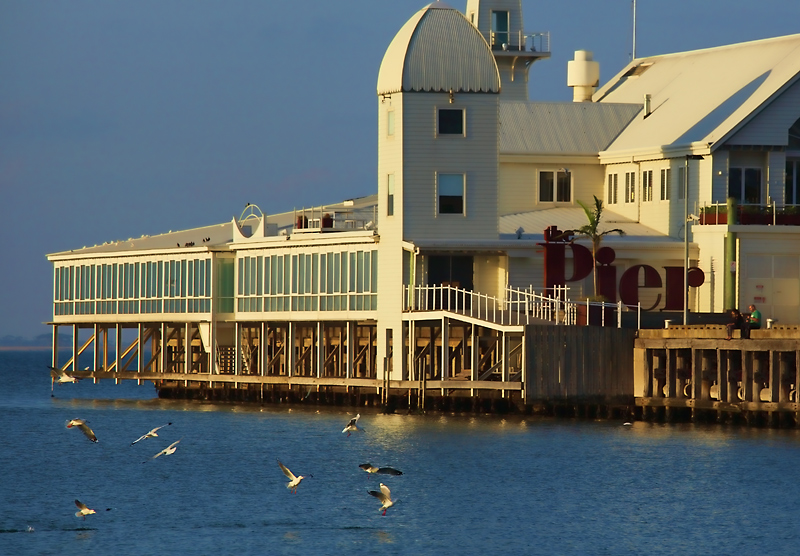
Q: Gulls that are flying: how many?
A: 9